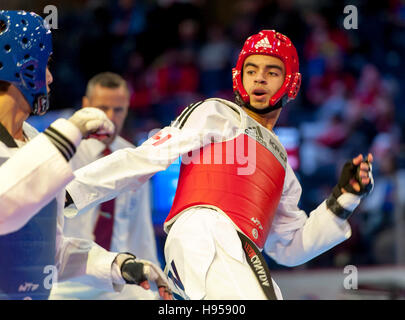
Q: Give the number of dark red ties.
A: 1